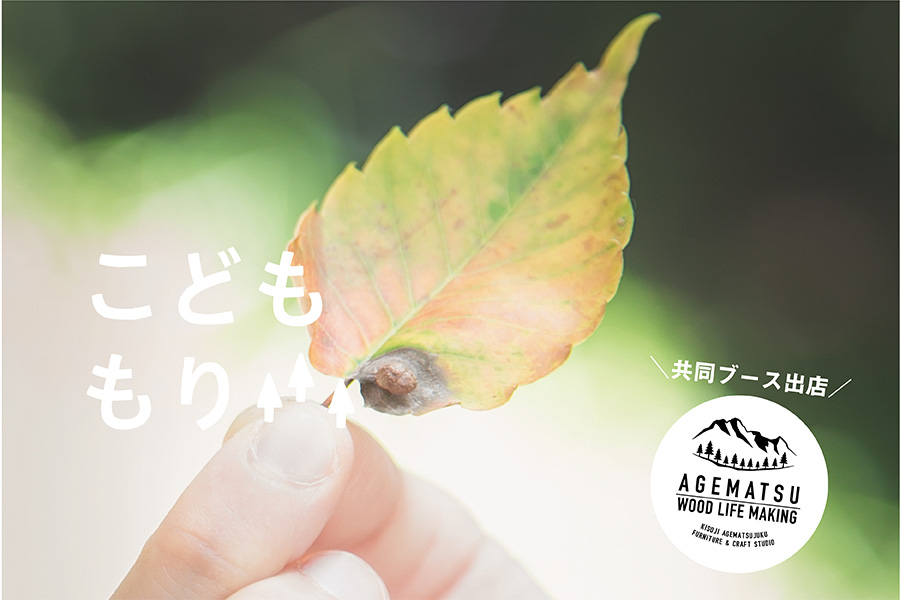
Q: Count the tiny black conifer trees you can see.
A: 11